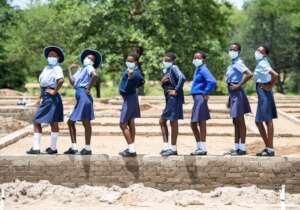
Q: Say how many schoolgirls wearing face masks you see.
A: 7